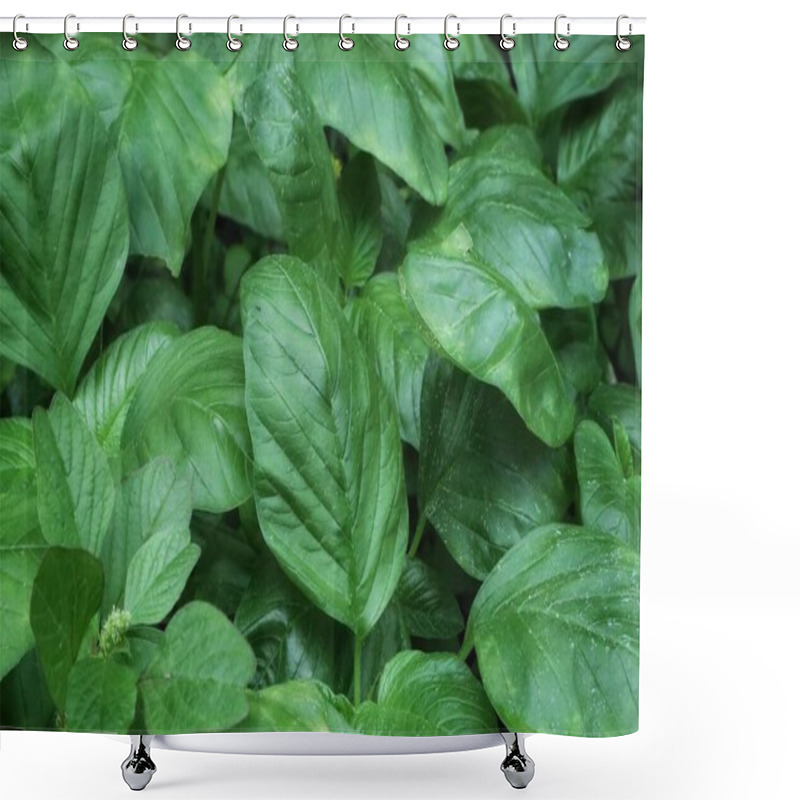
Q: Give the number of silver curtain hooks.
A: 12